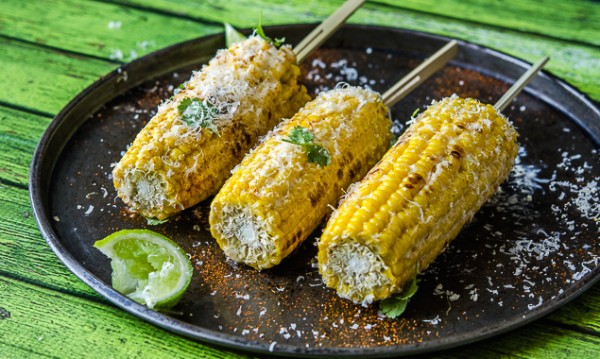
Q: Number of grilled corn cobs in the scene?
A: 3